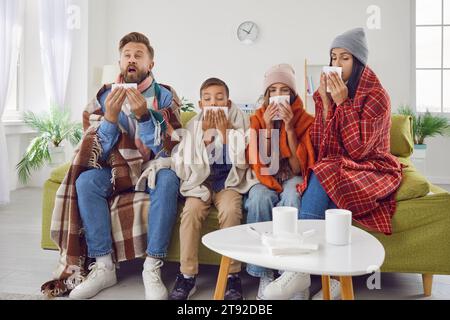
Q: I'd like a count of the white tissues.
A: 4